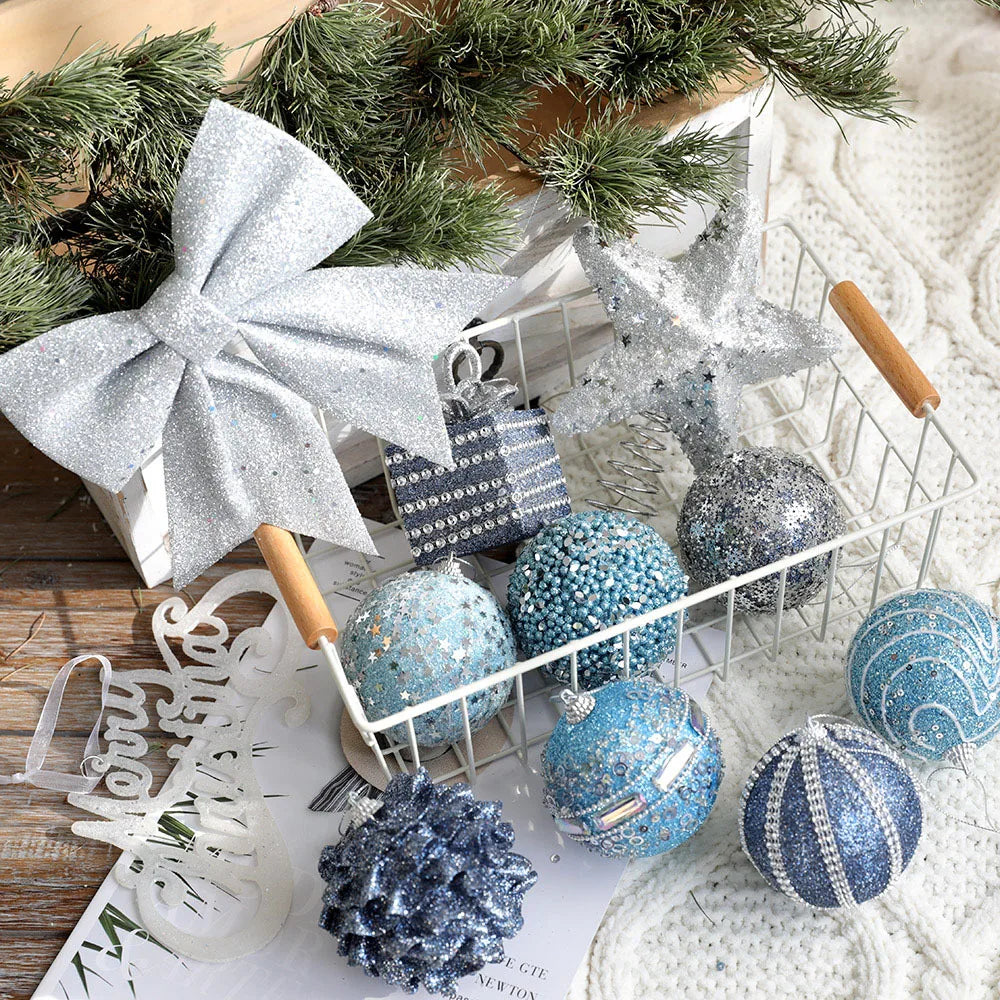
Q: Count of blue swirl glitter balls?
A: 1